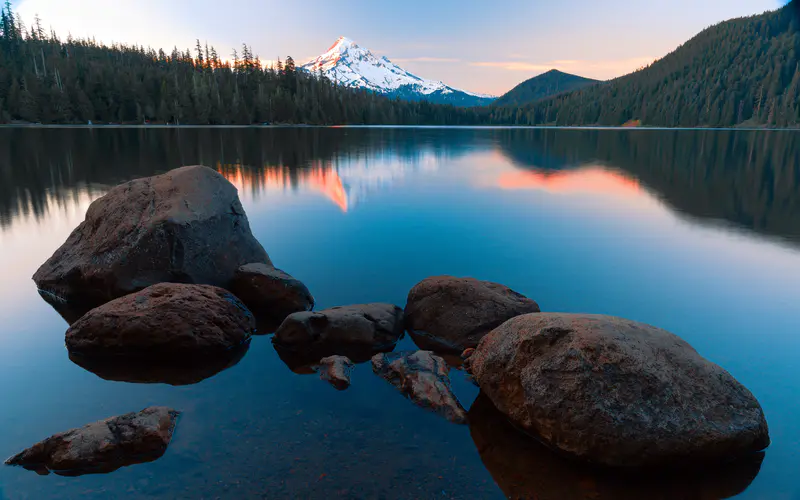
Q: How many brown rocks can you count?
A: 9